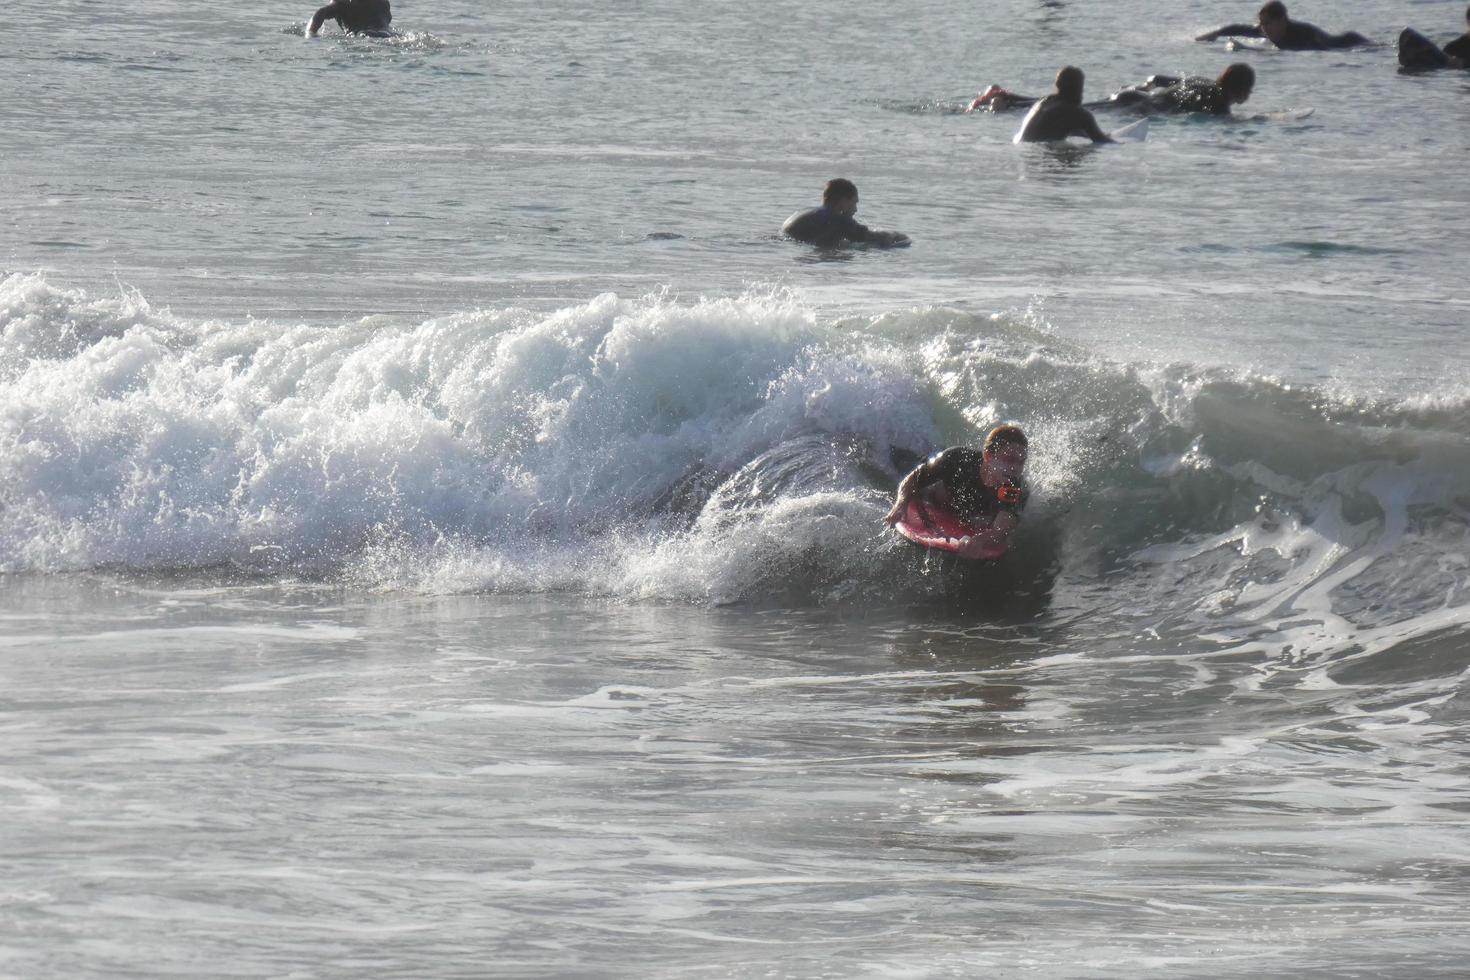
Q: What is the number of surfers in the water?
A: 7